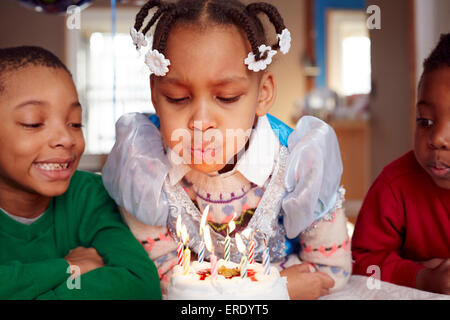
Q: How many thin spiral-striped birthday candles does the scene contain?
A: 8